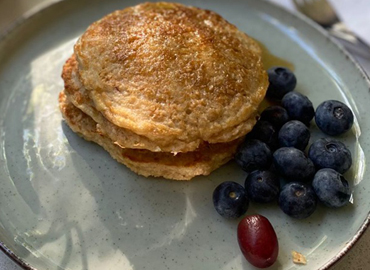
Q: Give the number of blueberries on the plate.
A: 13